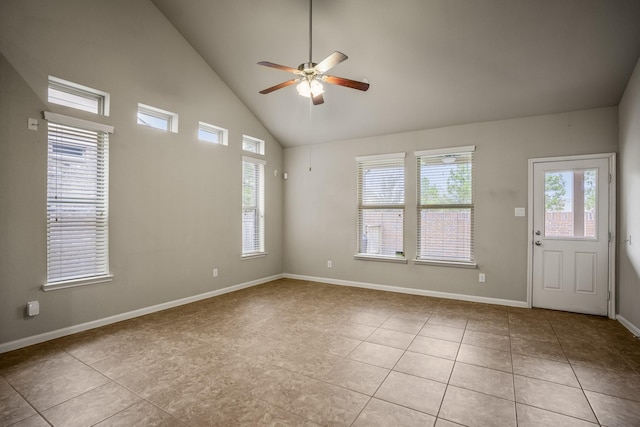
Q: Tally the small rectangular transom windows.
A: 4